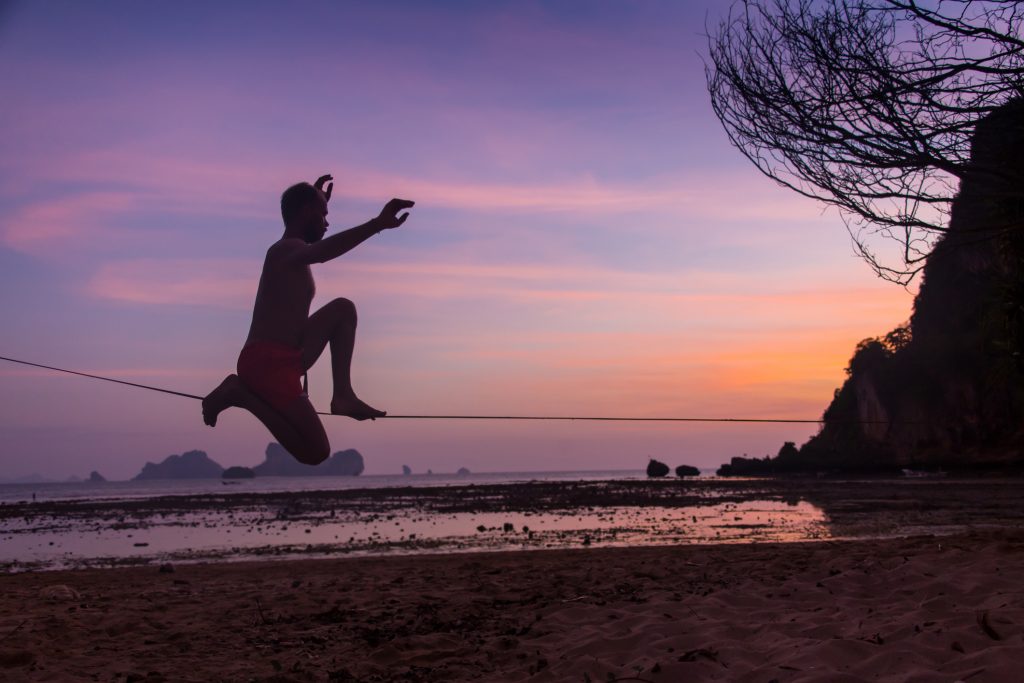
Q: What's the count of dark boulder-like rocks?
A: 2